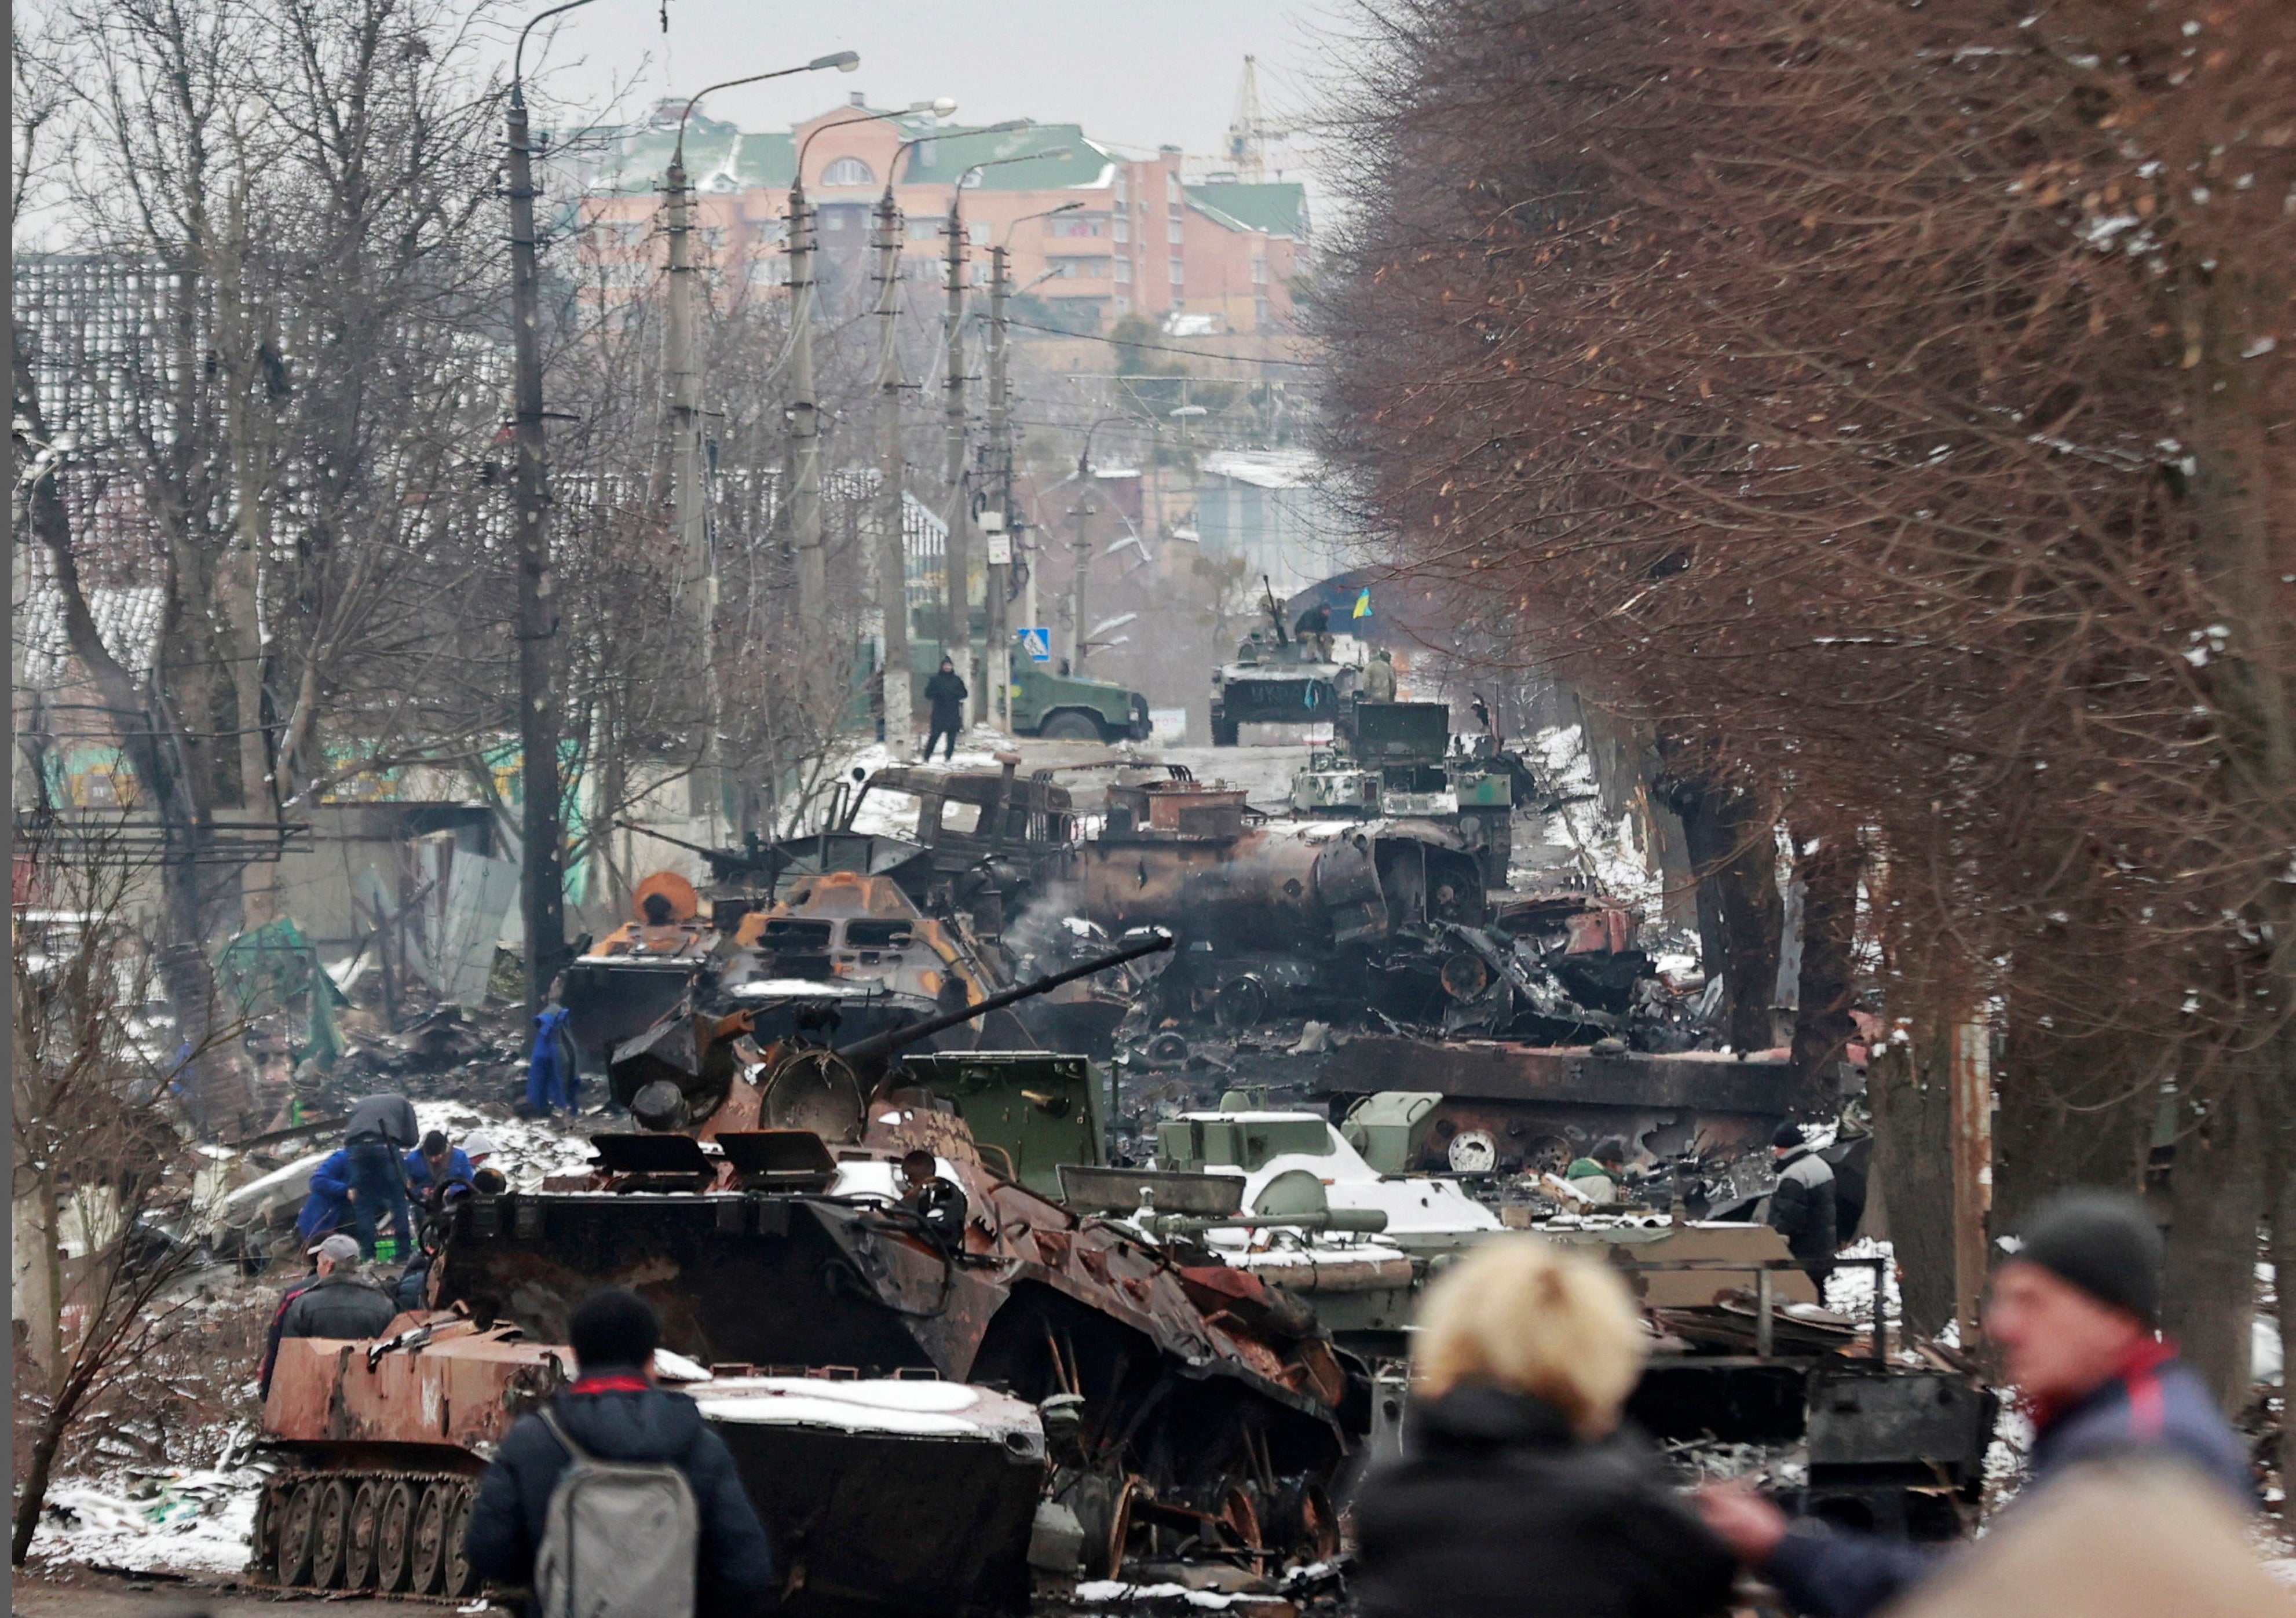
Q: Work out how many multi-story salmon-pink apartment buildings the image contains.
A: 1